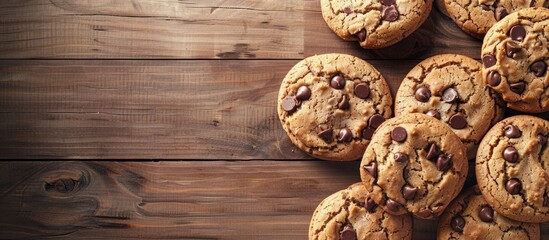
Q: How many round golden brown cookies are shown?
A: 9